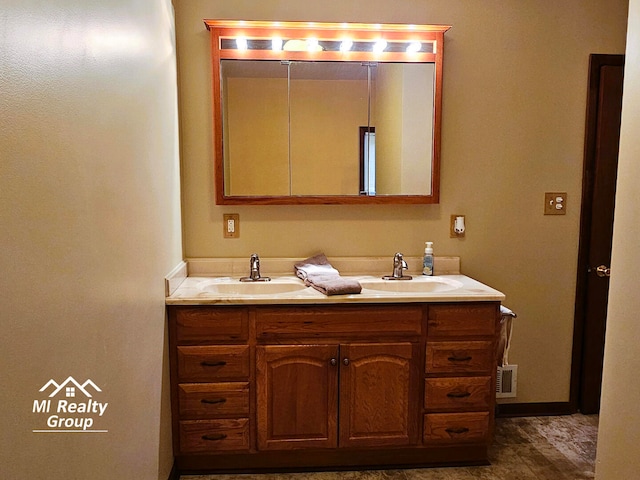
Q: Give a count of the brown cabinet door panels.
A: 2